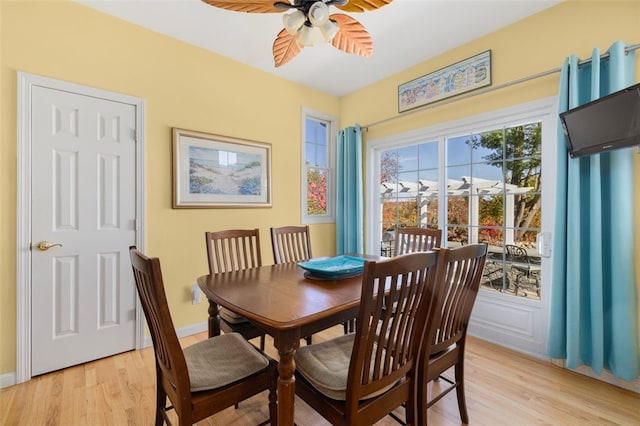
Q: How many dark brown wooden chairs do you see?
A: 6